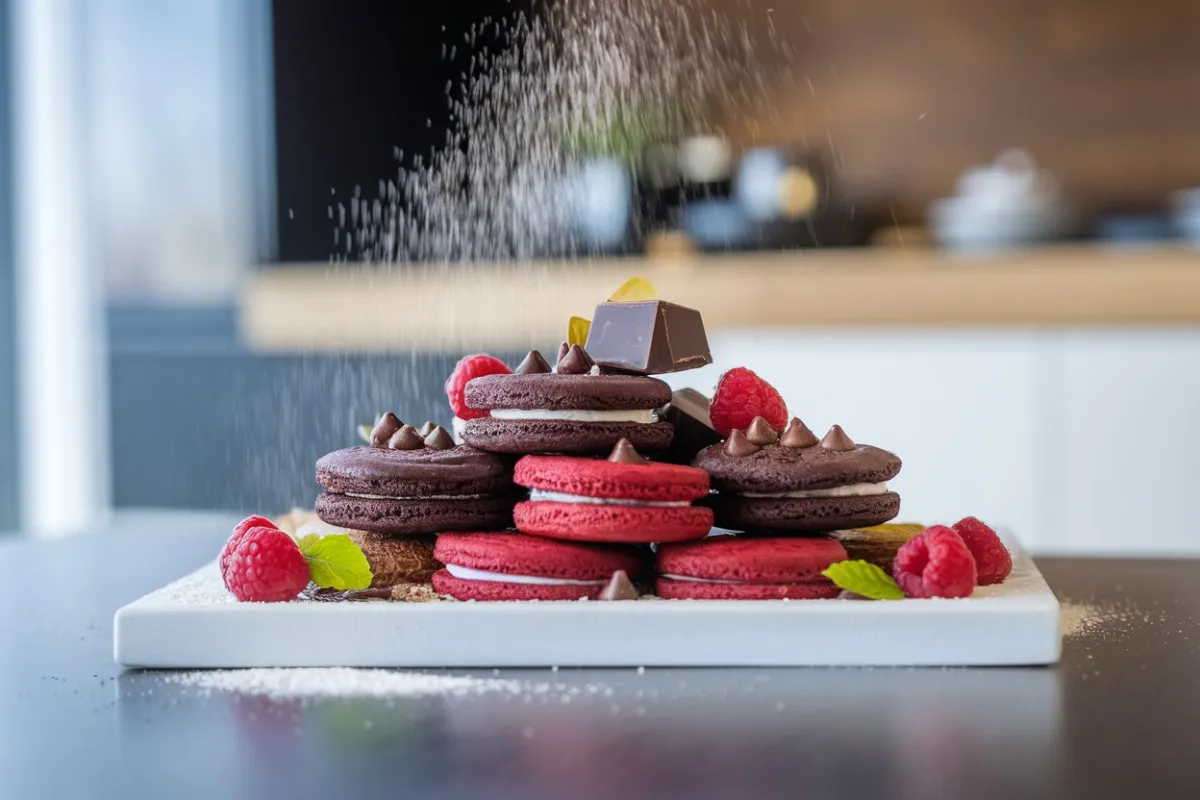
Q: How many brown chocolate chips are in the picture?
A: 13